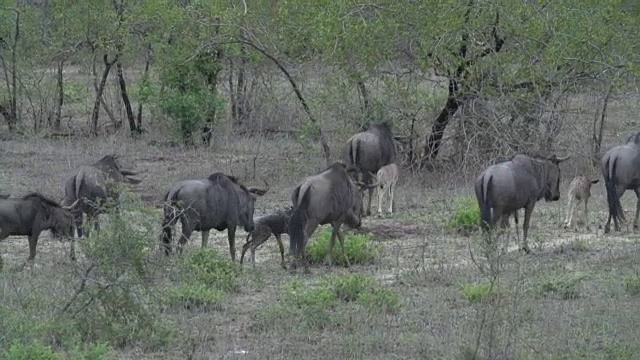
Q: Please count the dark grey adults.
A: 7